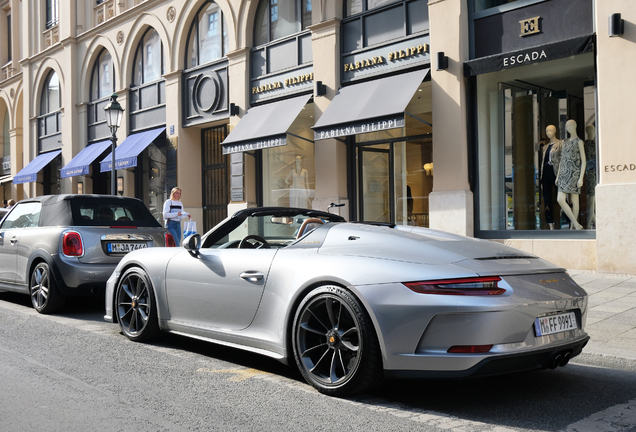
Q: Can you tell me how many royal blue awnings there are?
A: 3